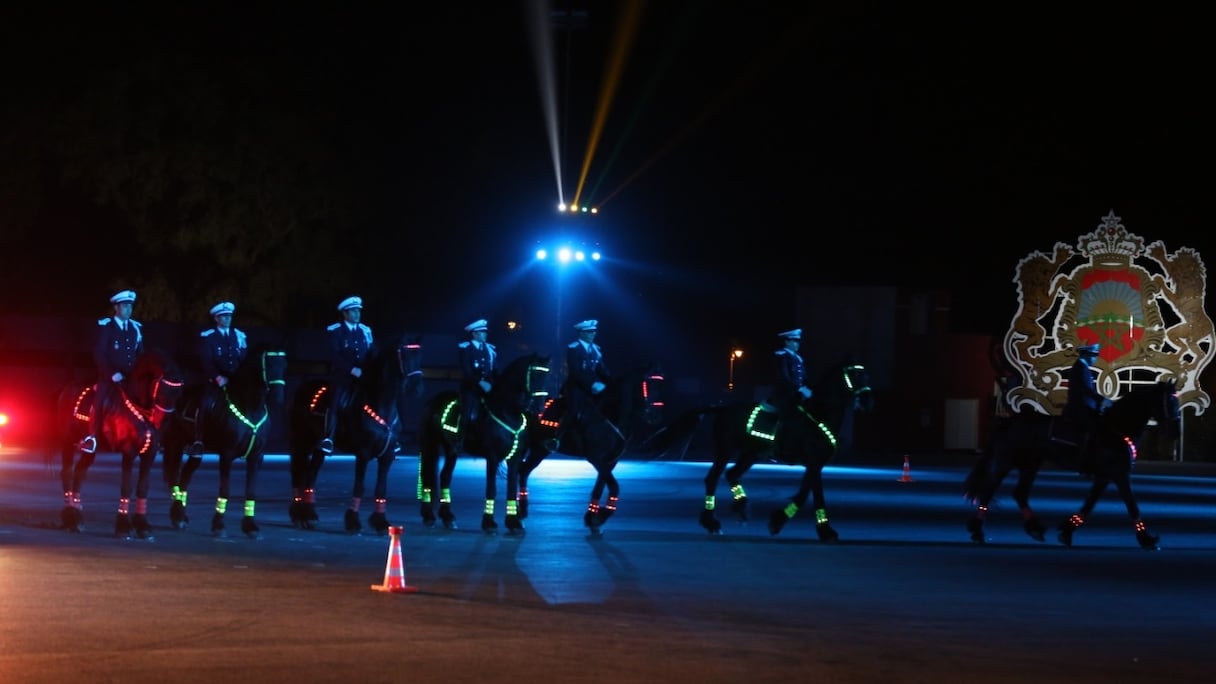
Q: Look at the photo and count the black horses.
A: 7